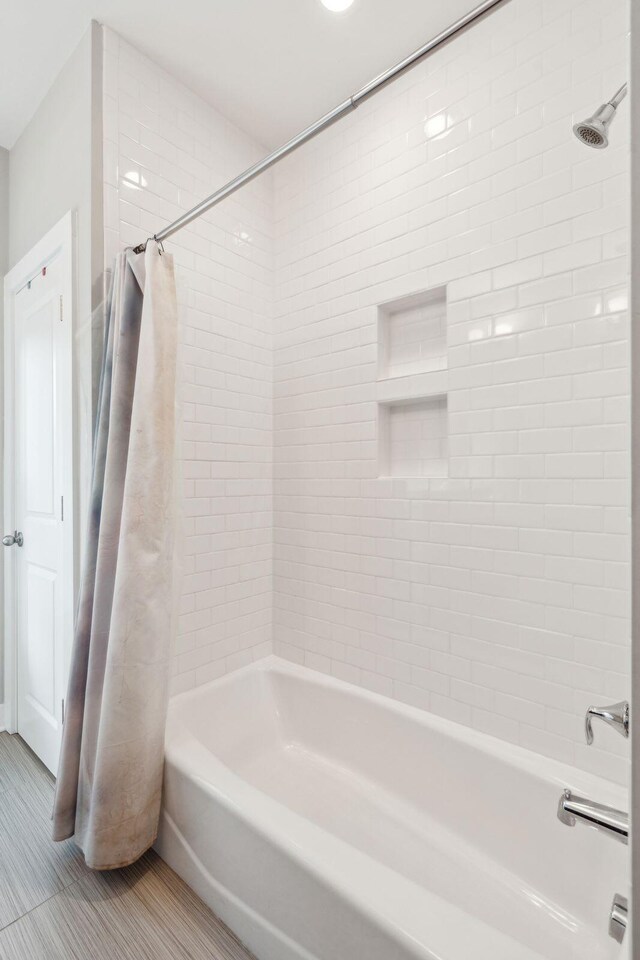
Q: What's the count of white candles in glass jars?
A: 0